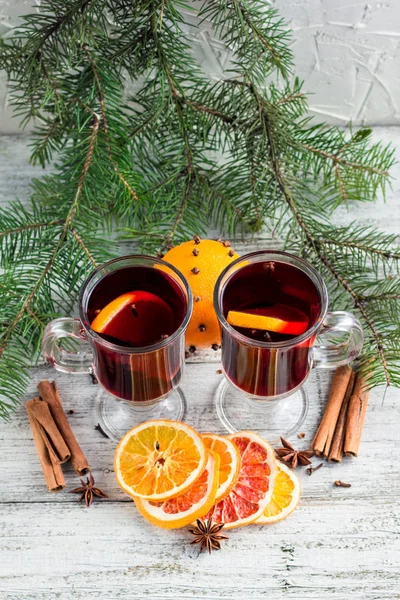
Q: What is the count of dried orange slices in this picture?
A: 5